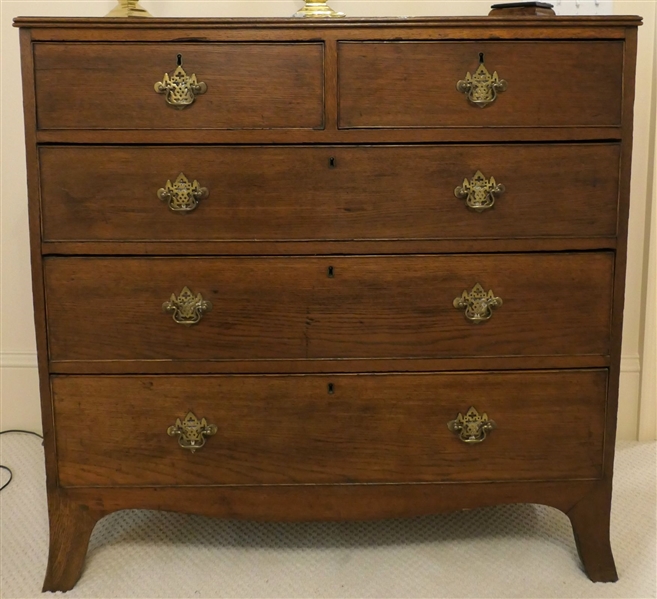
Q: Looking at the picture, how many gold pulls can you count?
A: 8